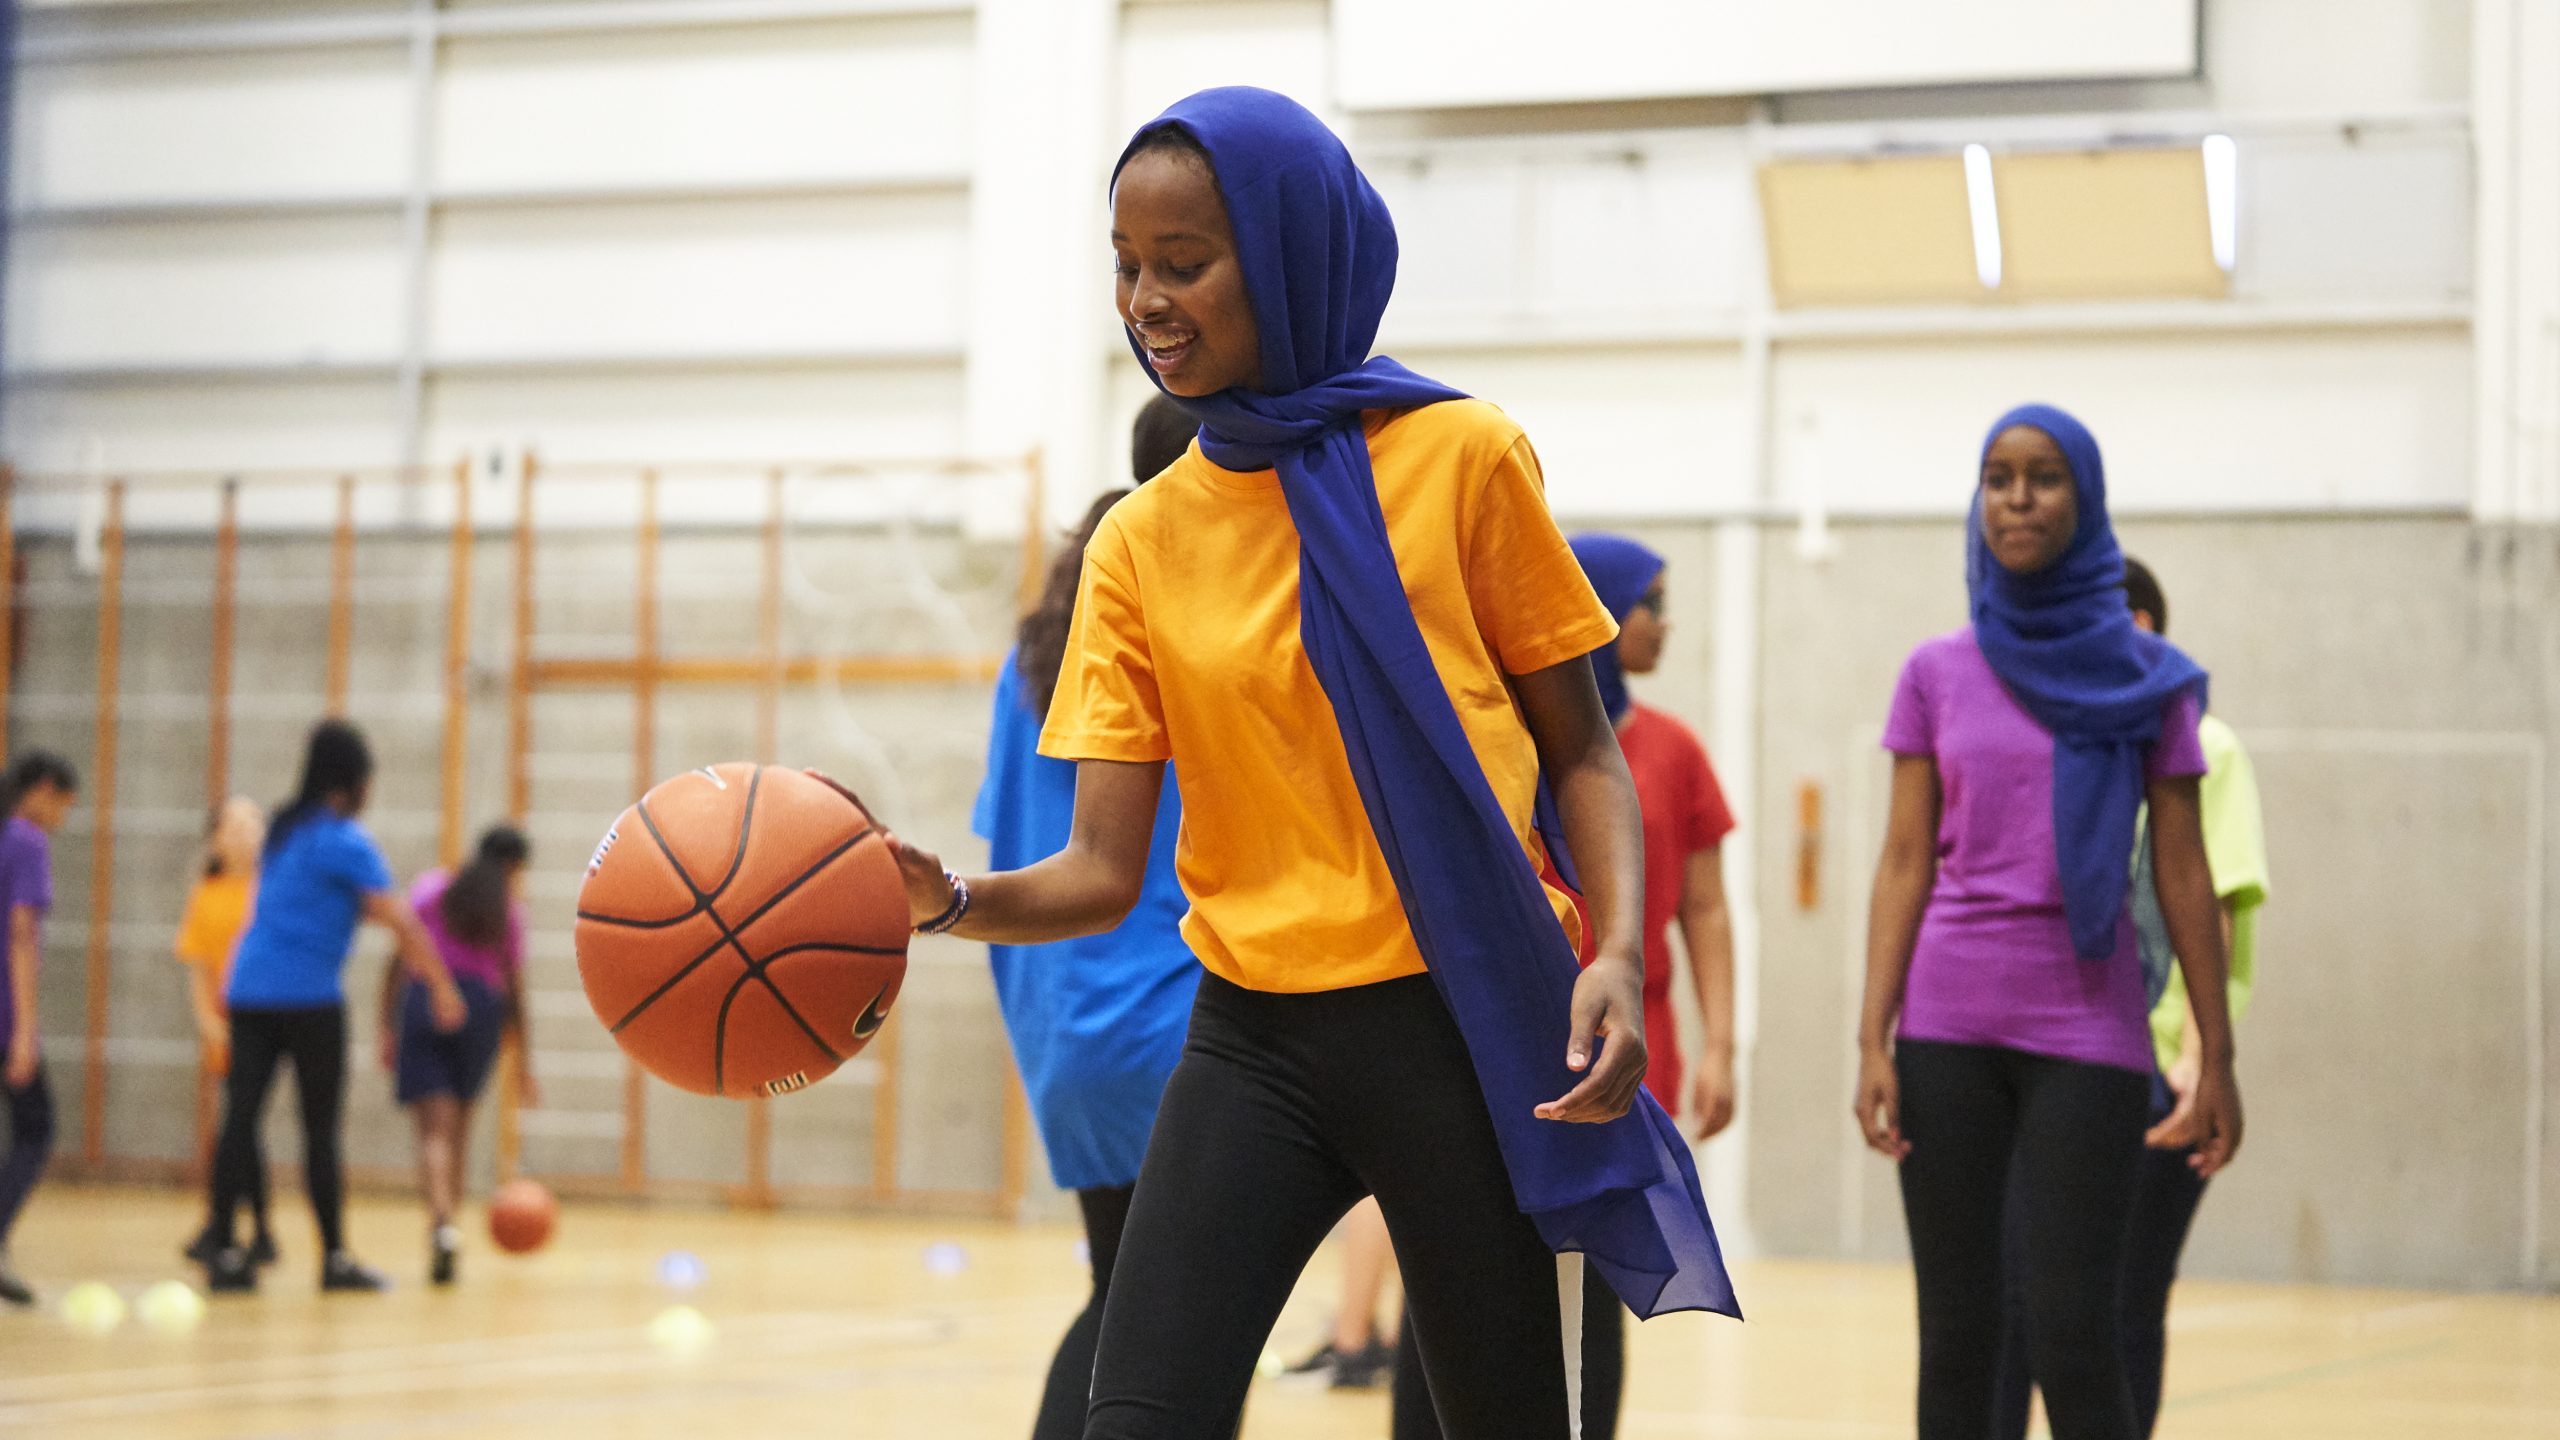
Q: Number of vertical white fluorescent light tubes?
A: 2